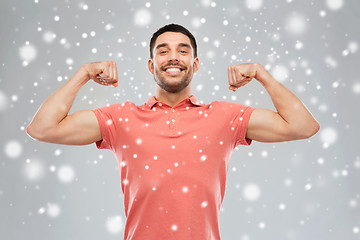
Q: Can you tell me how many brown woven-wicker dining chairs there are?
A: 0